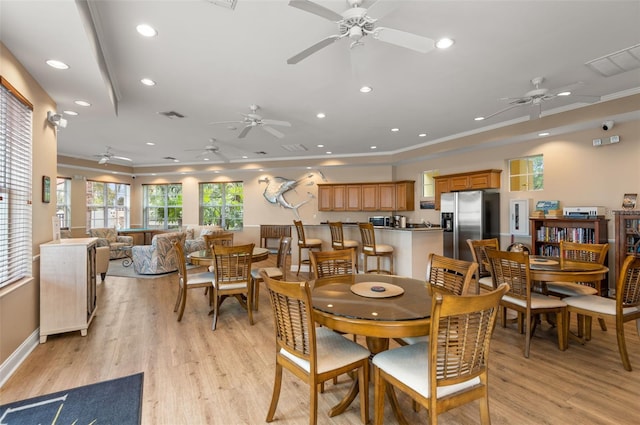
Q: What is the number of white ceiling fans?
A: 5